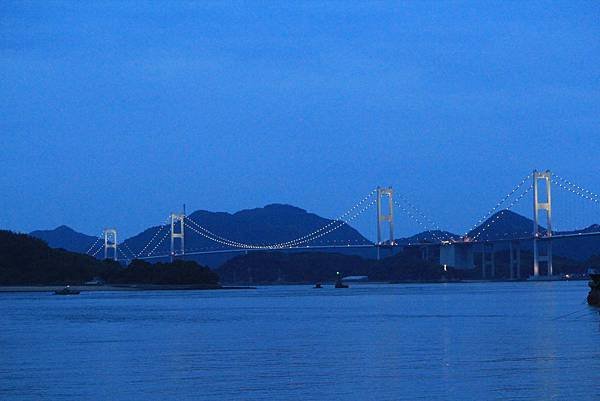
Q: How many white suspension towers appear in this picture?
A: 4